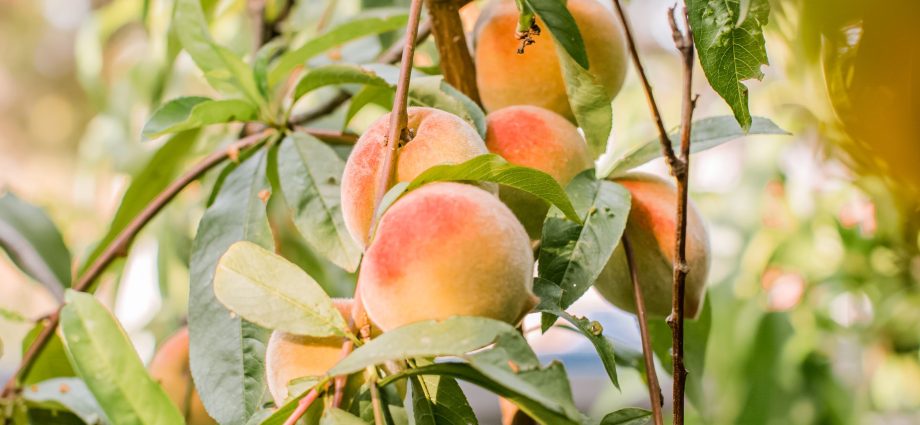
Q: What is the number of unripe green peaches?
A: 0